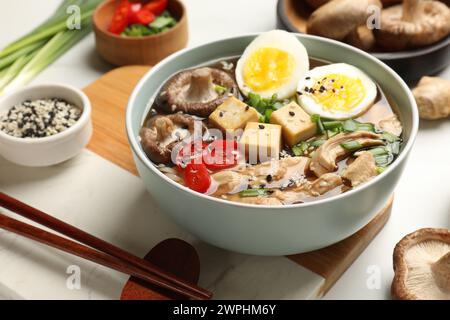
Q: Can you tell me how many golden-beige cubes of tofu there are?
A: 3